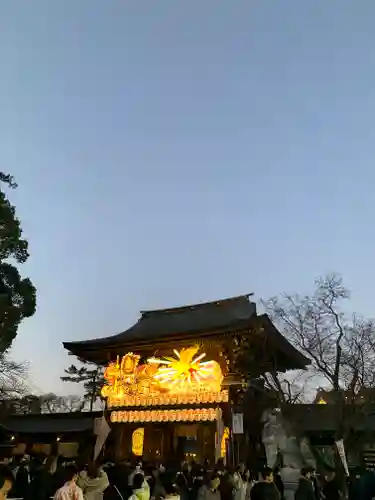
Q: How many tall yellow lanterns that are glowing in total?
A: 2